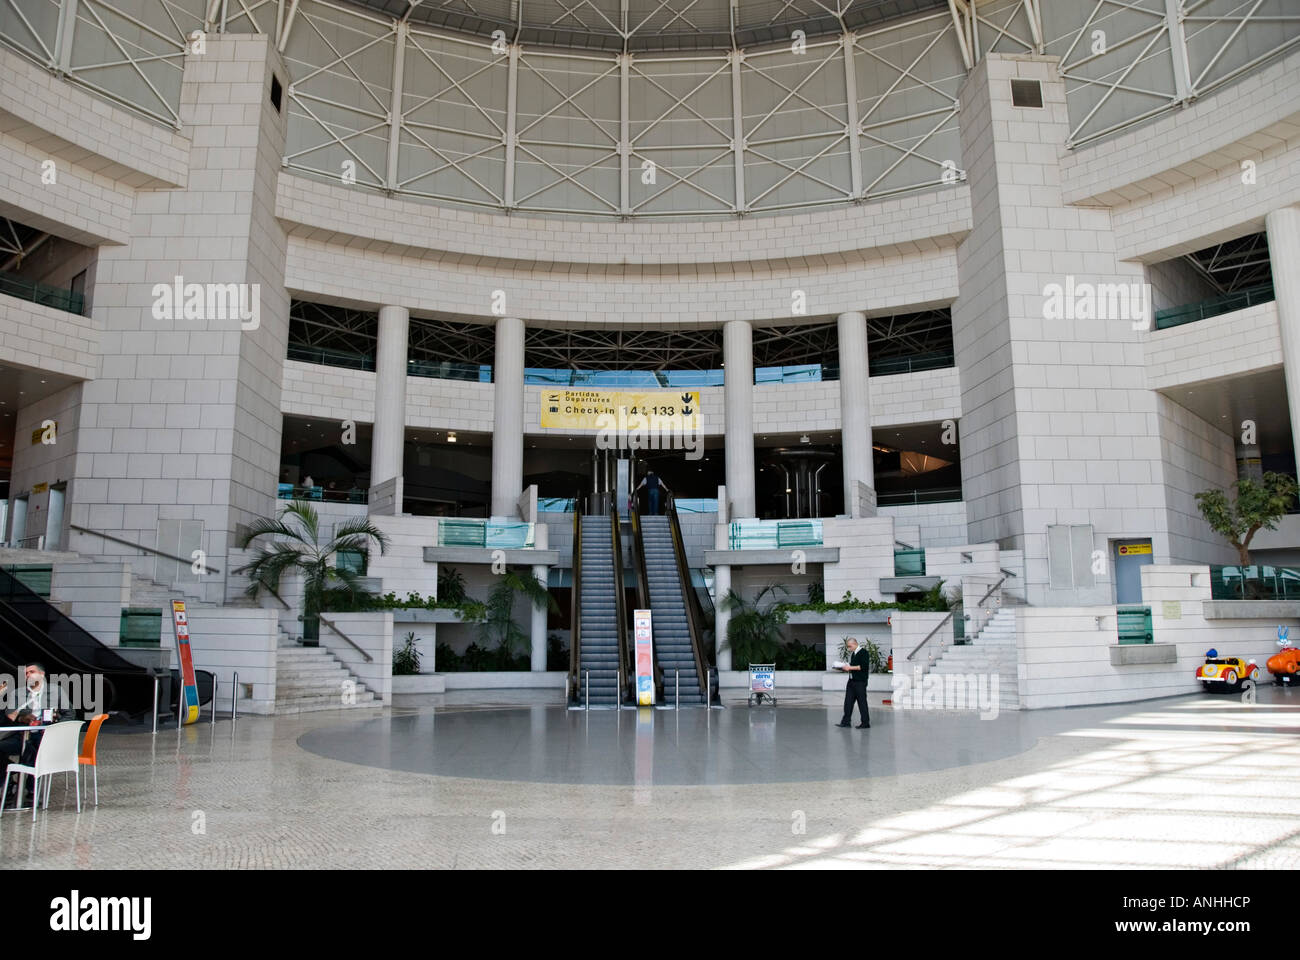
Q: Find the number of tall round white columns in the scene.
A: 5